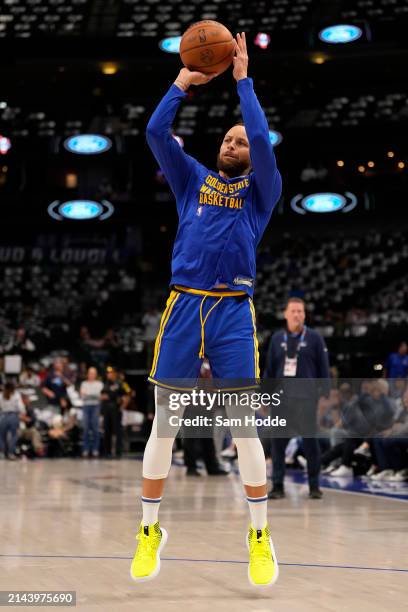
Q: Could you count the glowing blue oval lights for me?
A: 6